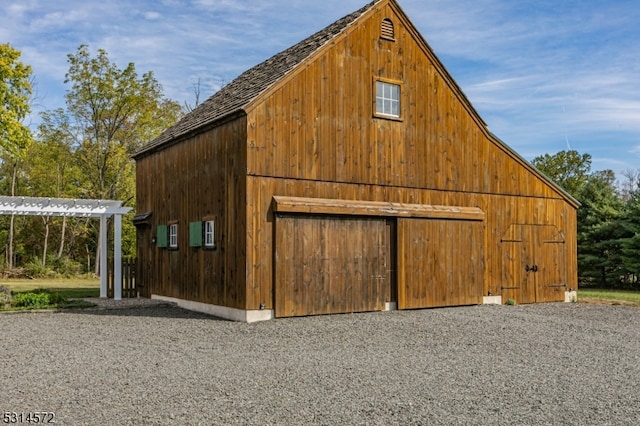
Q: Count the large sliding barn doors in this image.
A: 2